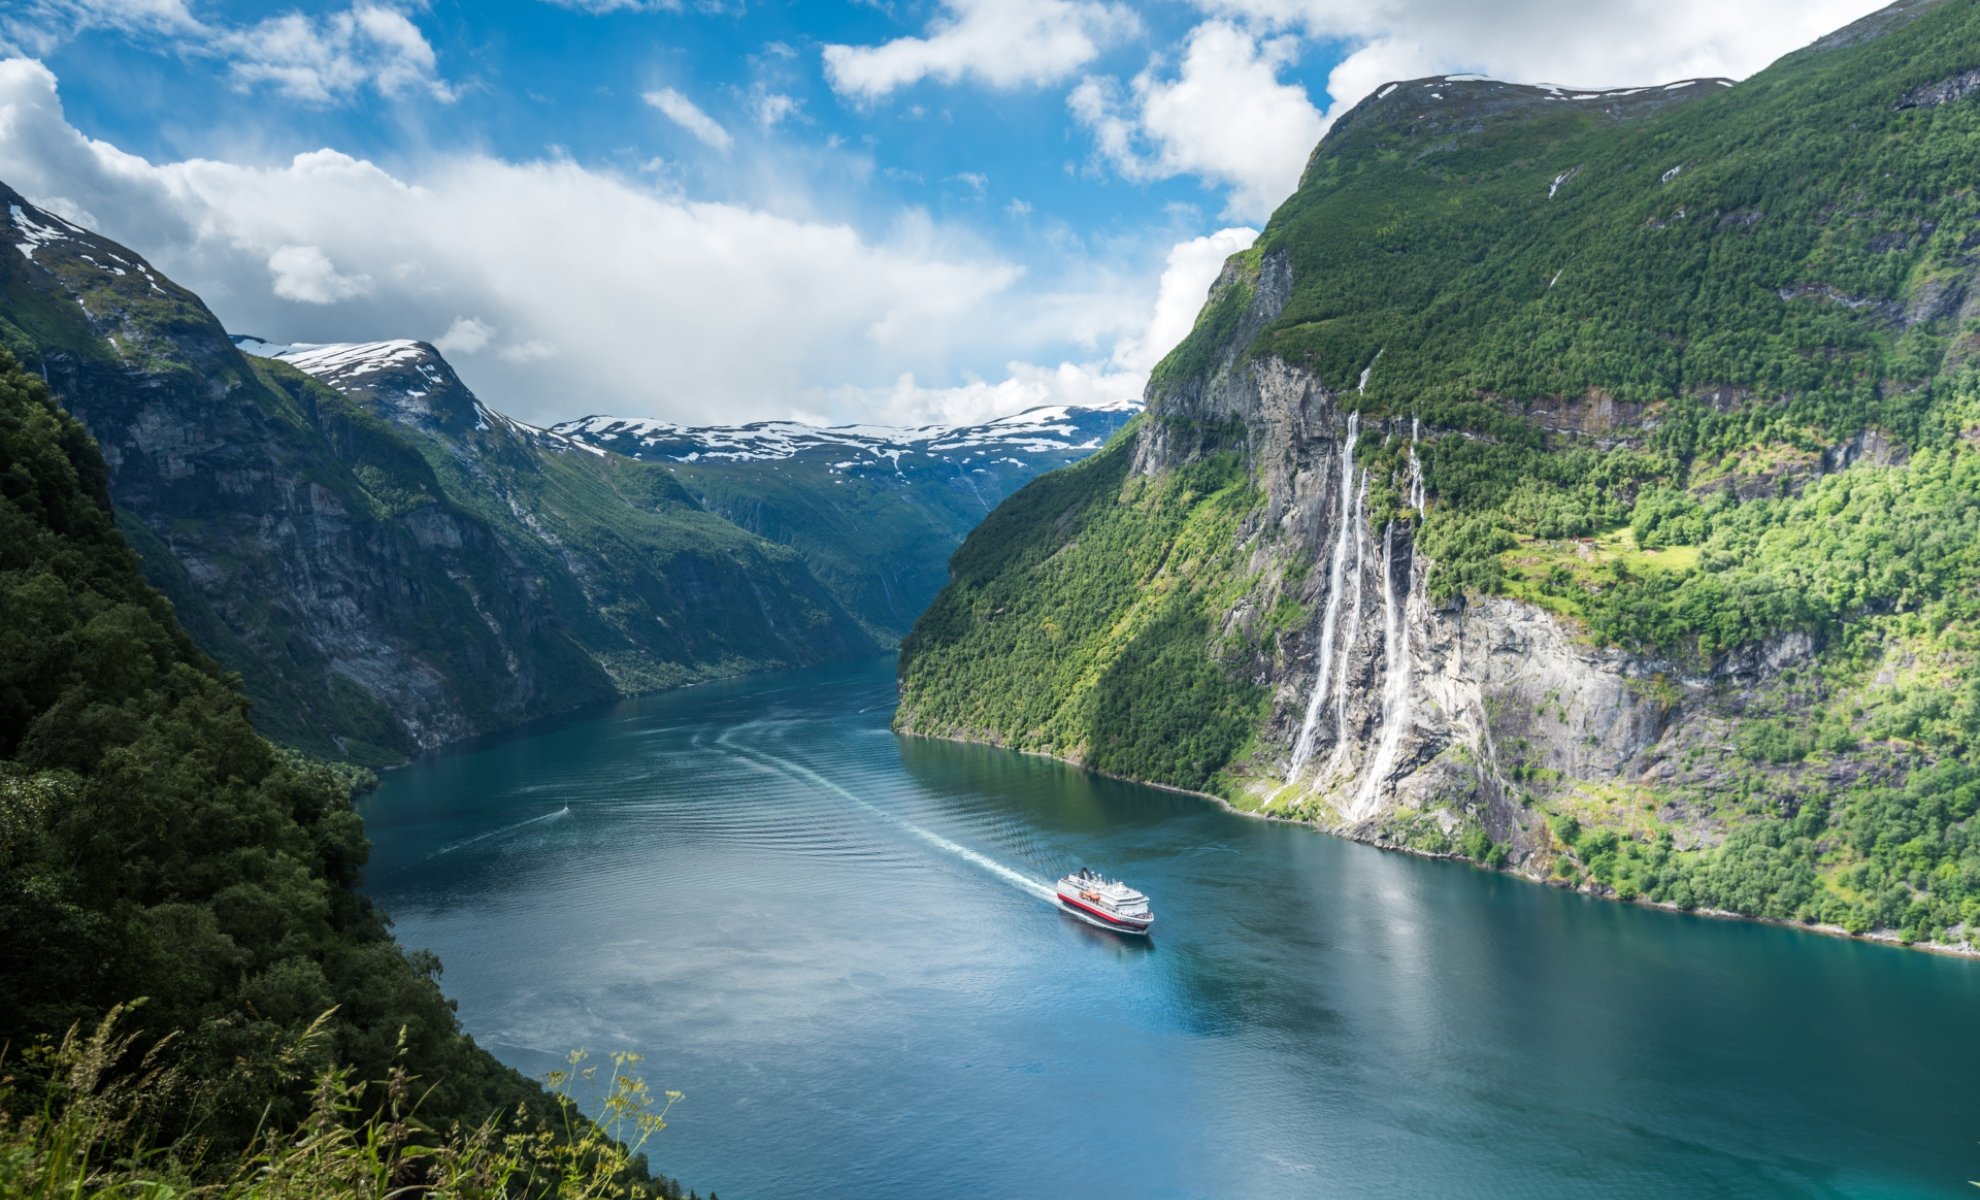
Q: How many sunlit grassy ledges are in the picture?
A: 1